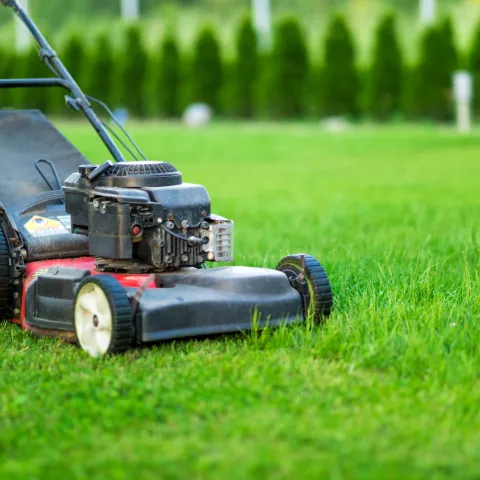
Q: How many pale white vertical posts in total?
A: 5